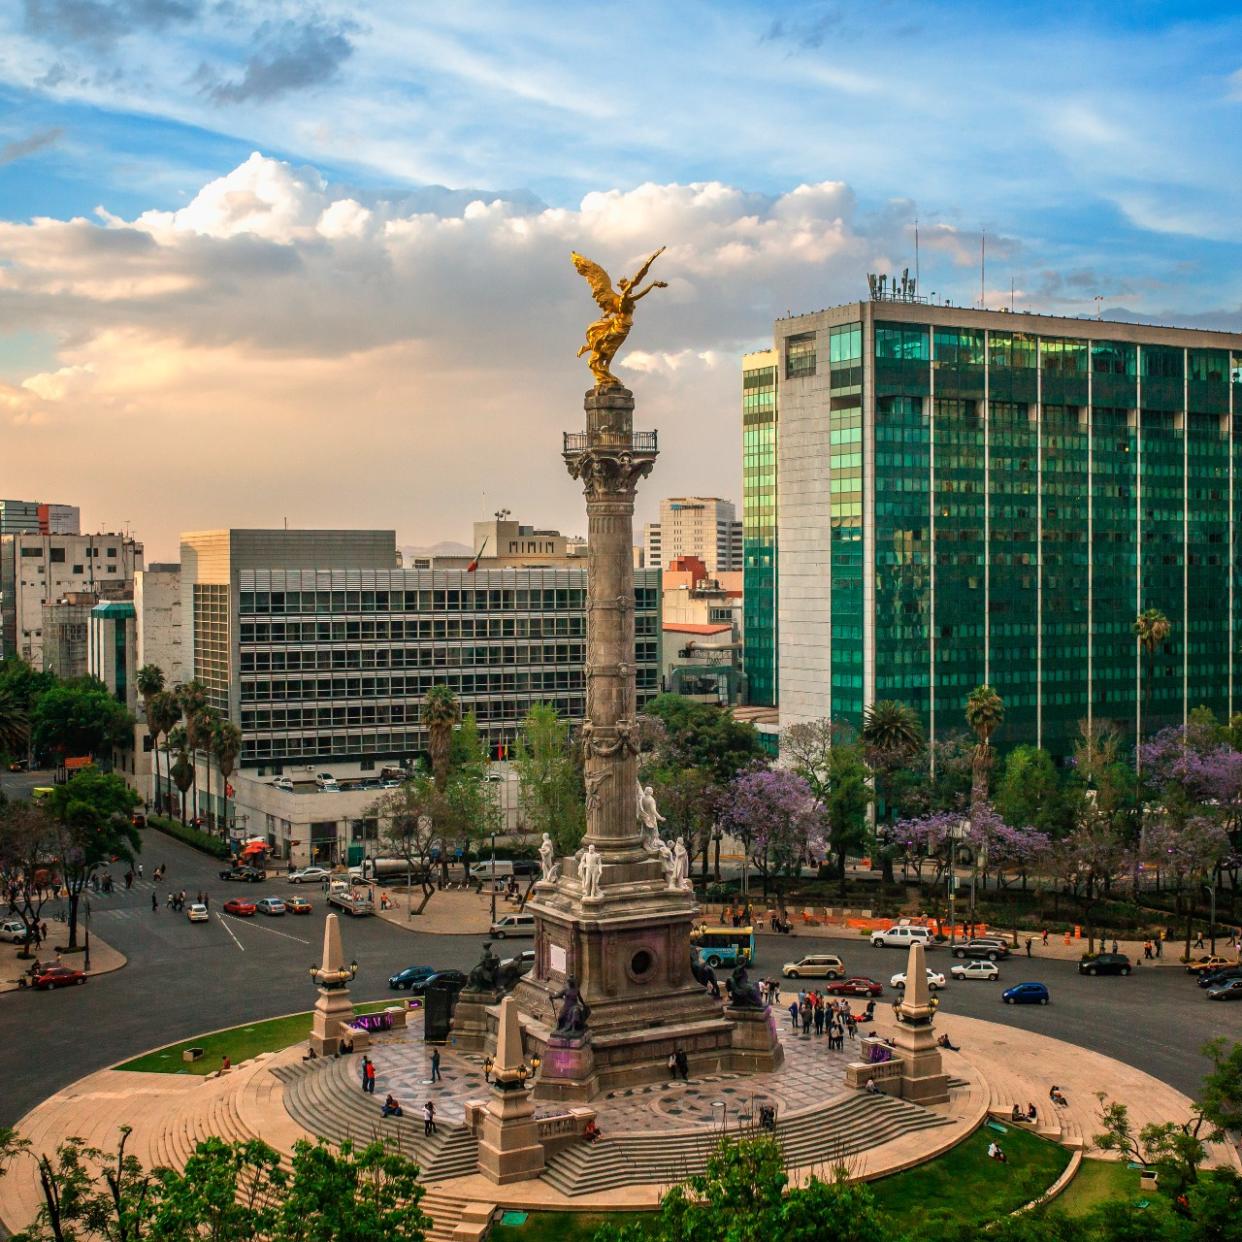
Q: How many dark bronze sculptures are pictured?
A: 4